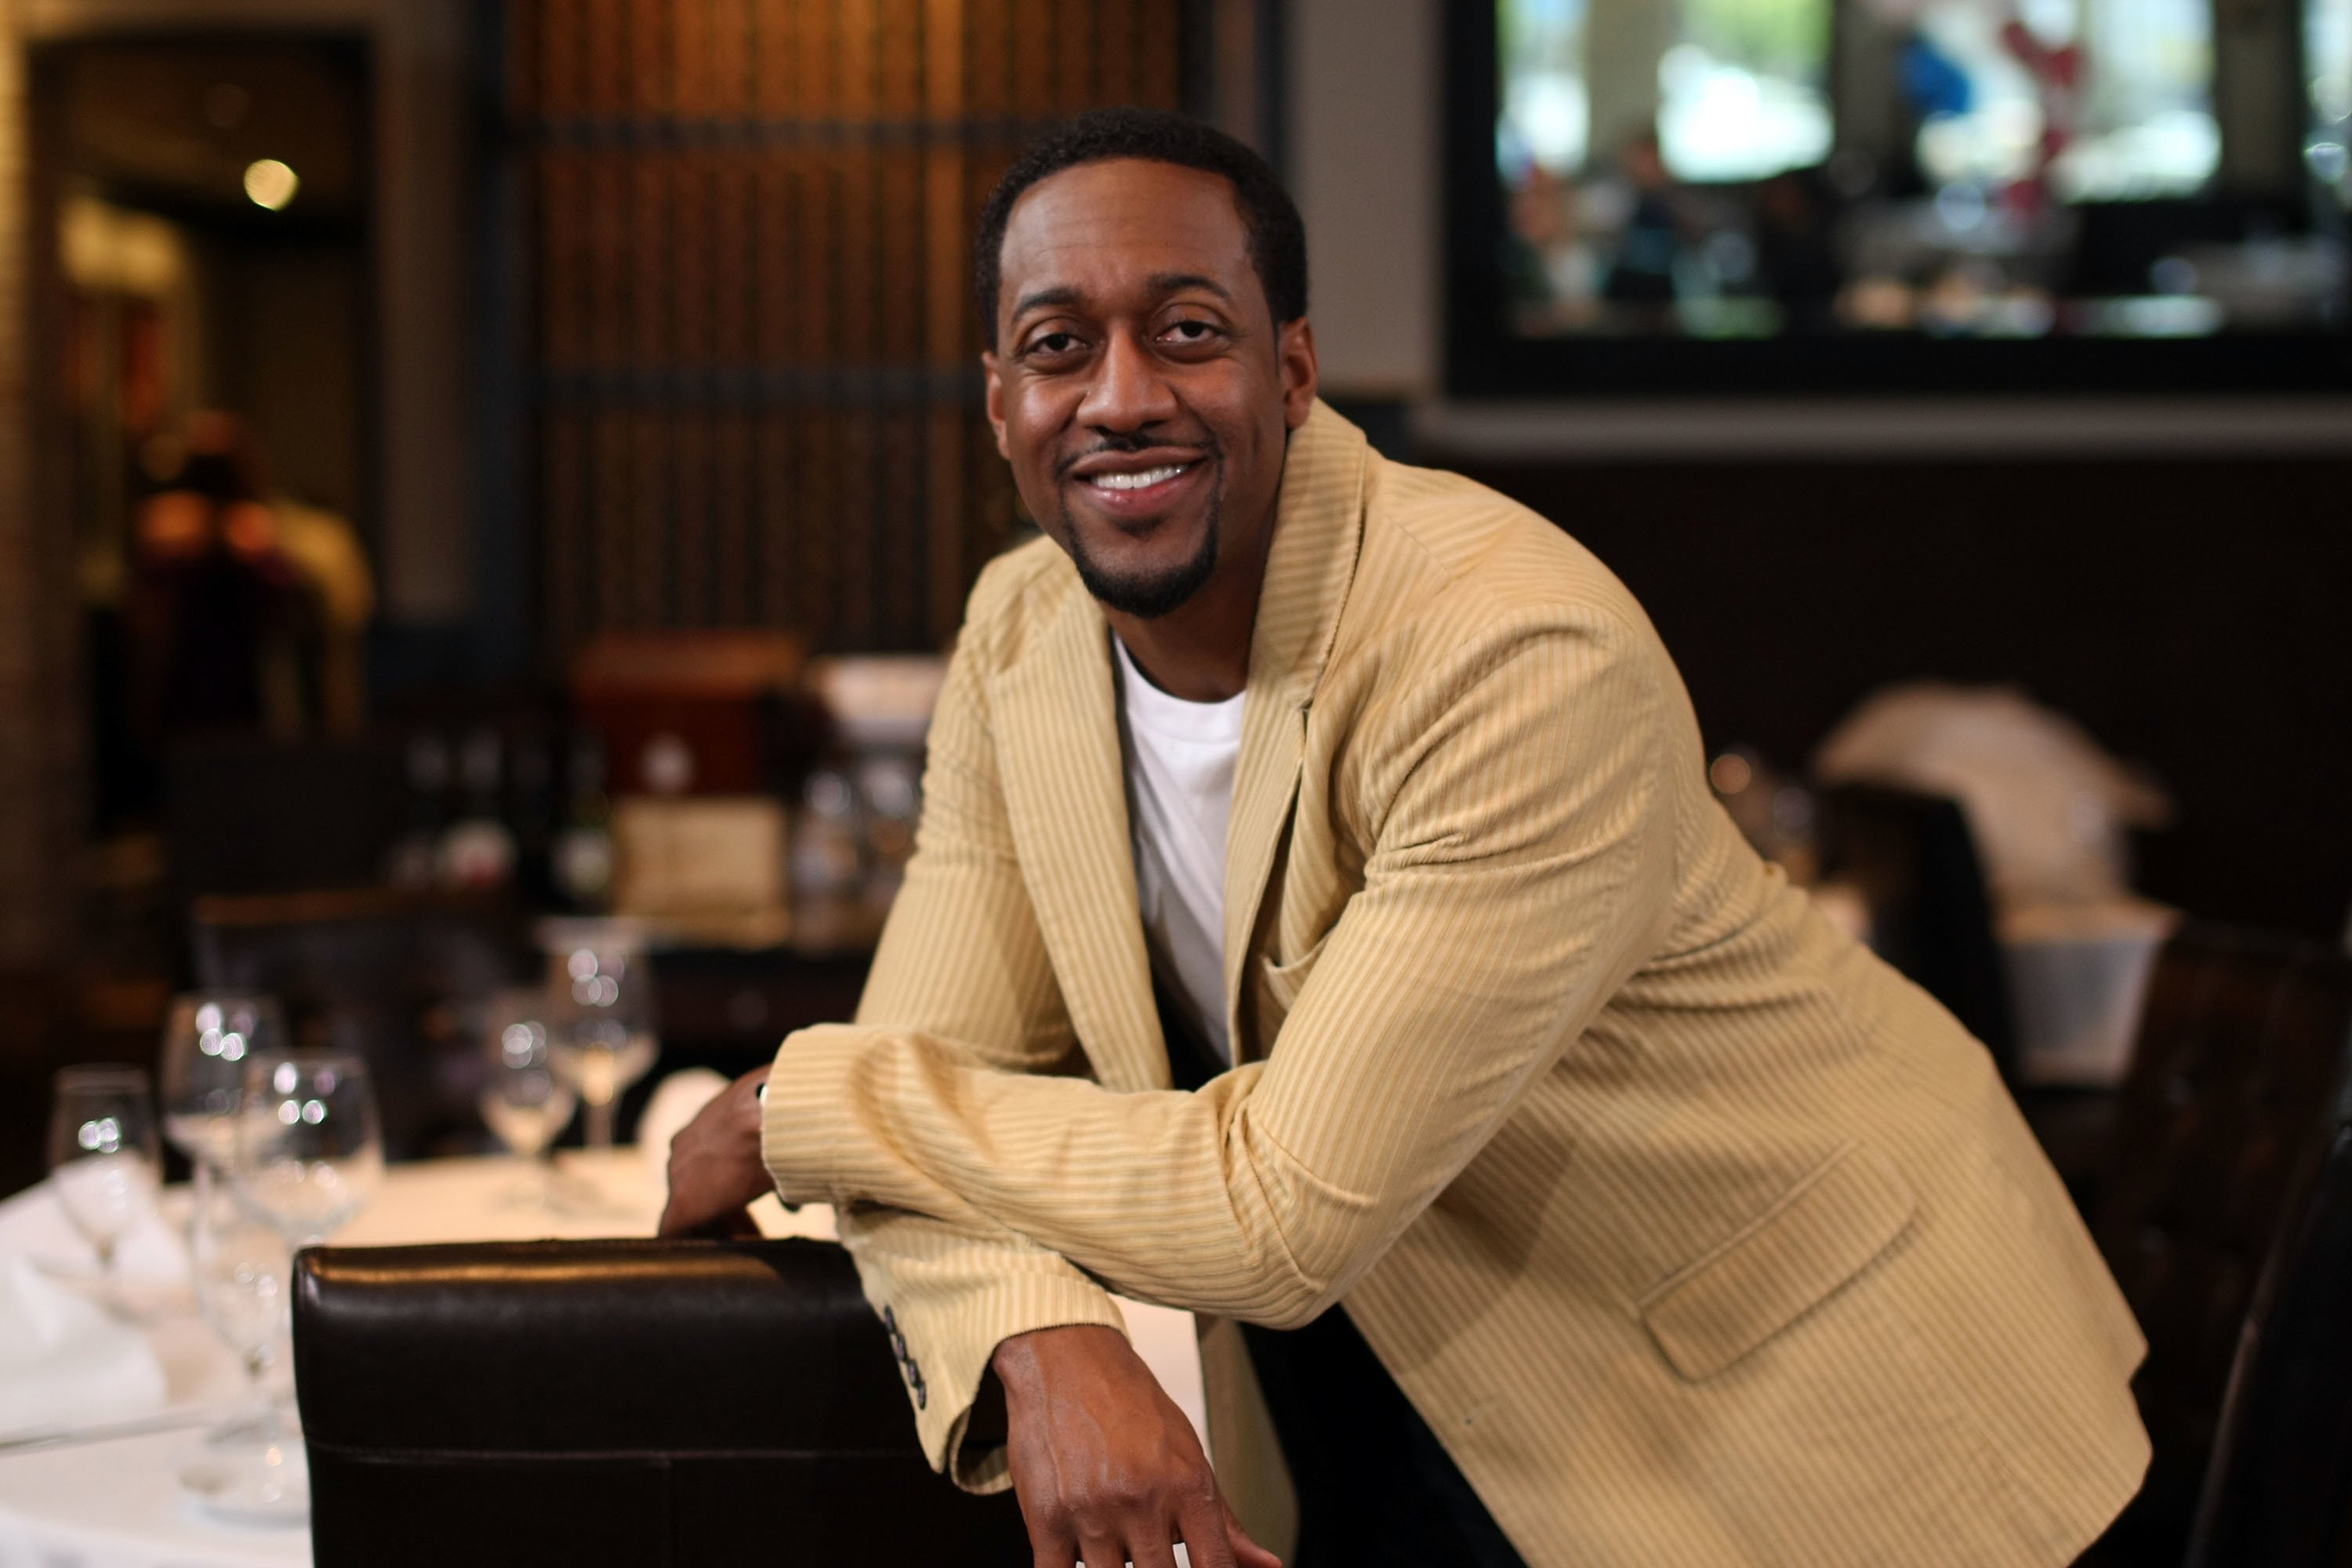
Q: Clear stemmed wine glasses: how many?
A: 6